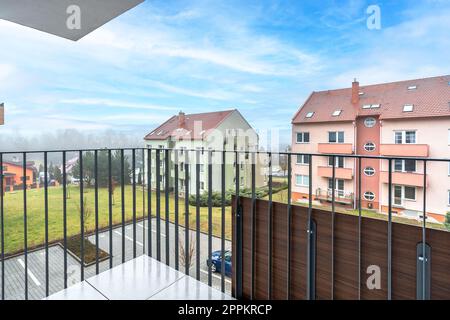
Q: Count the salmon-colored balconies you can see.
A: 4